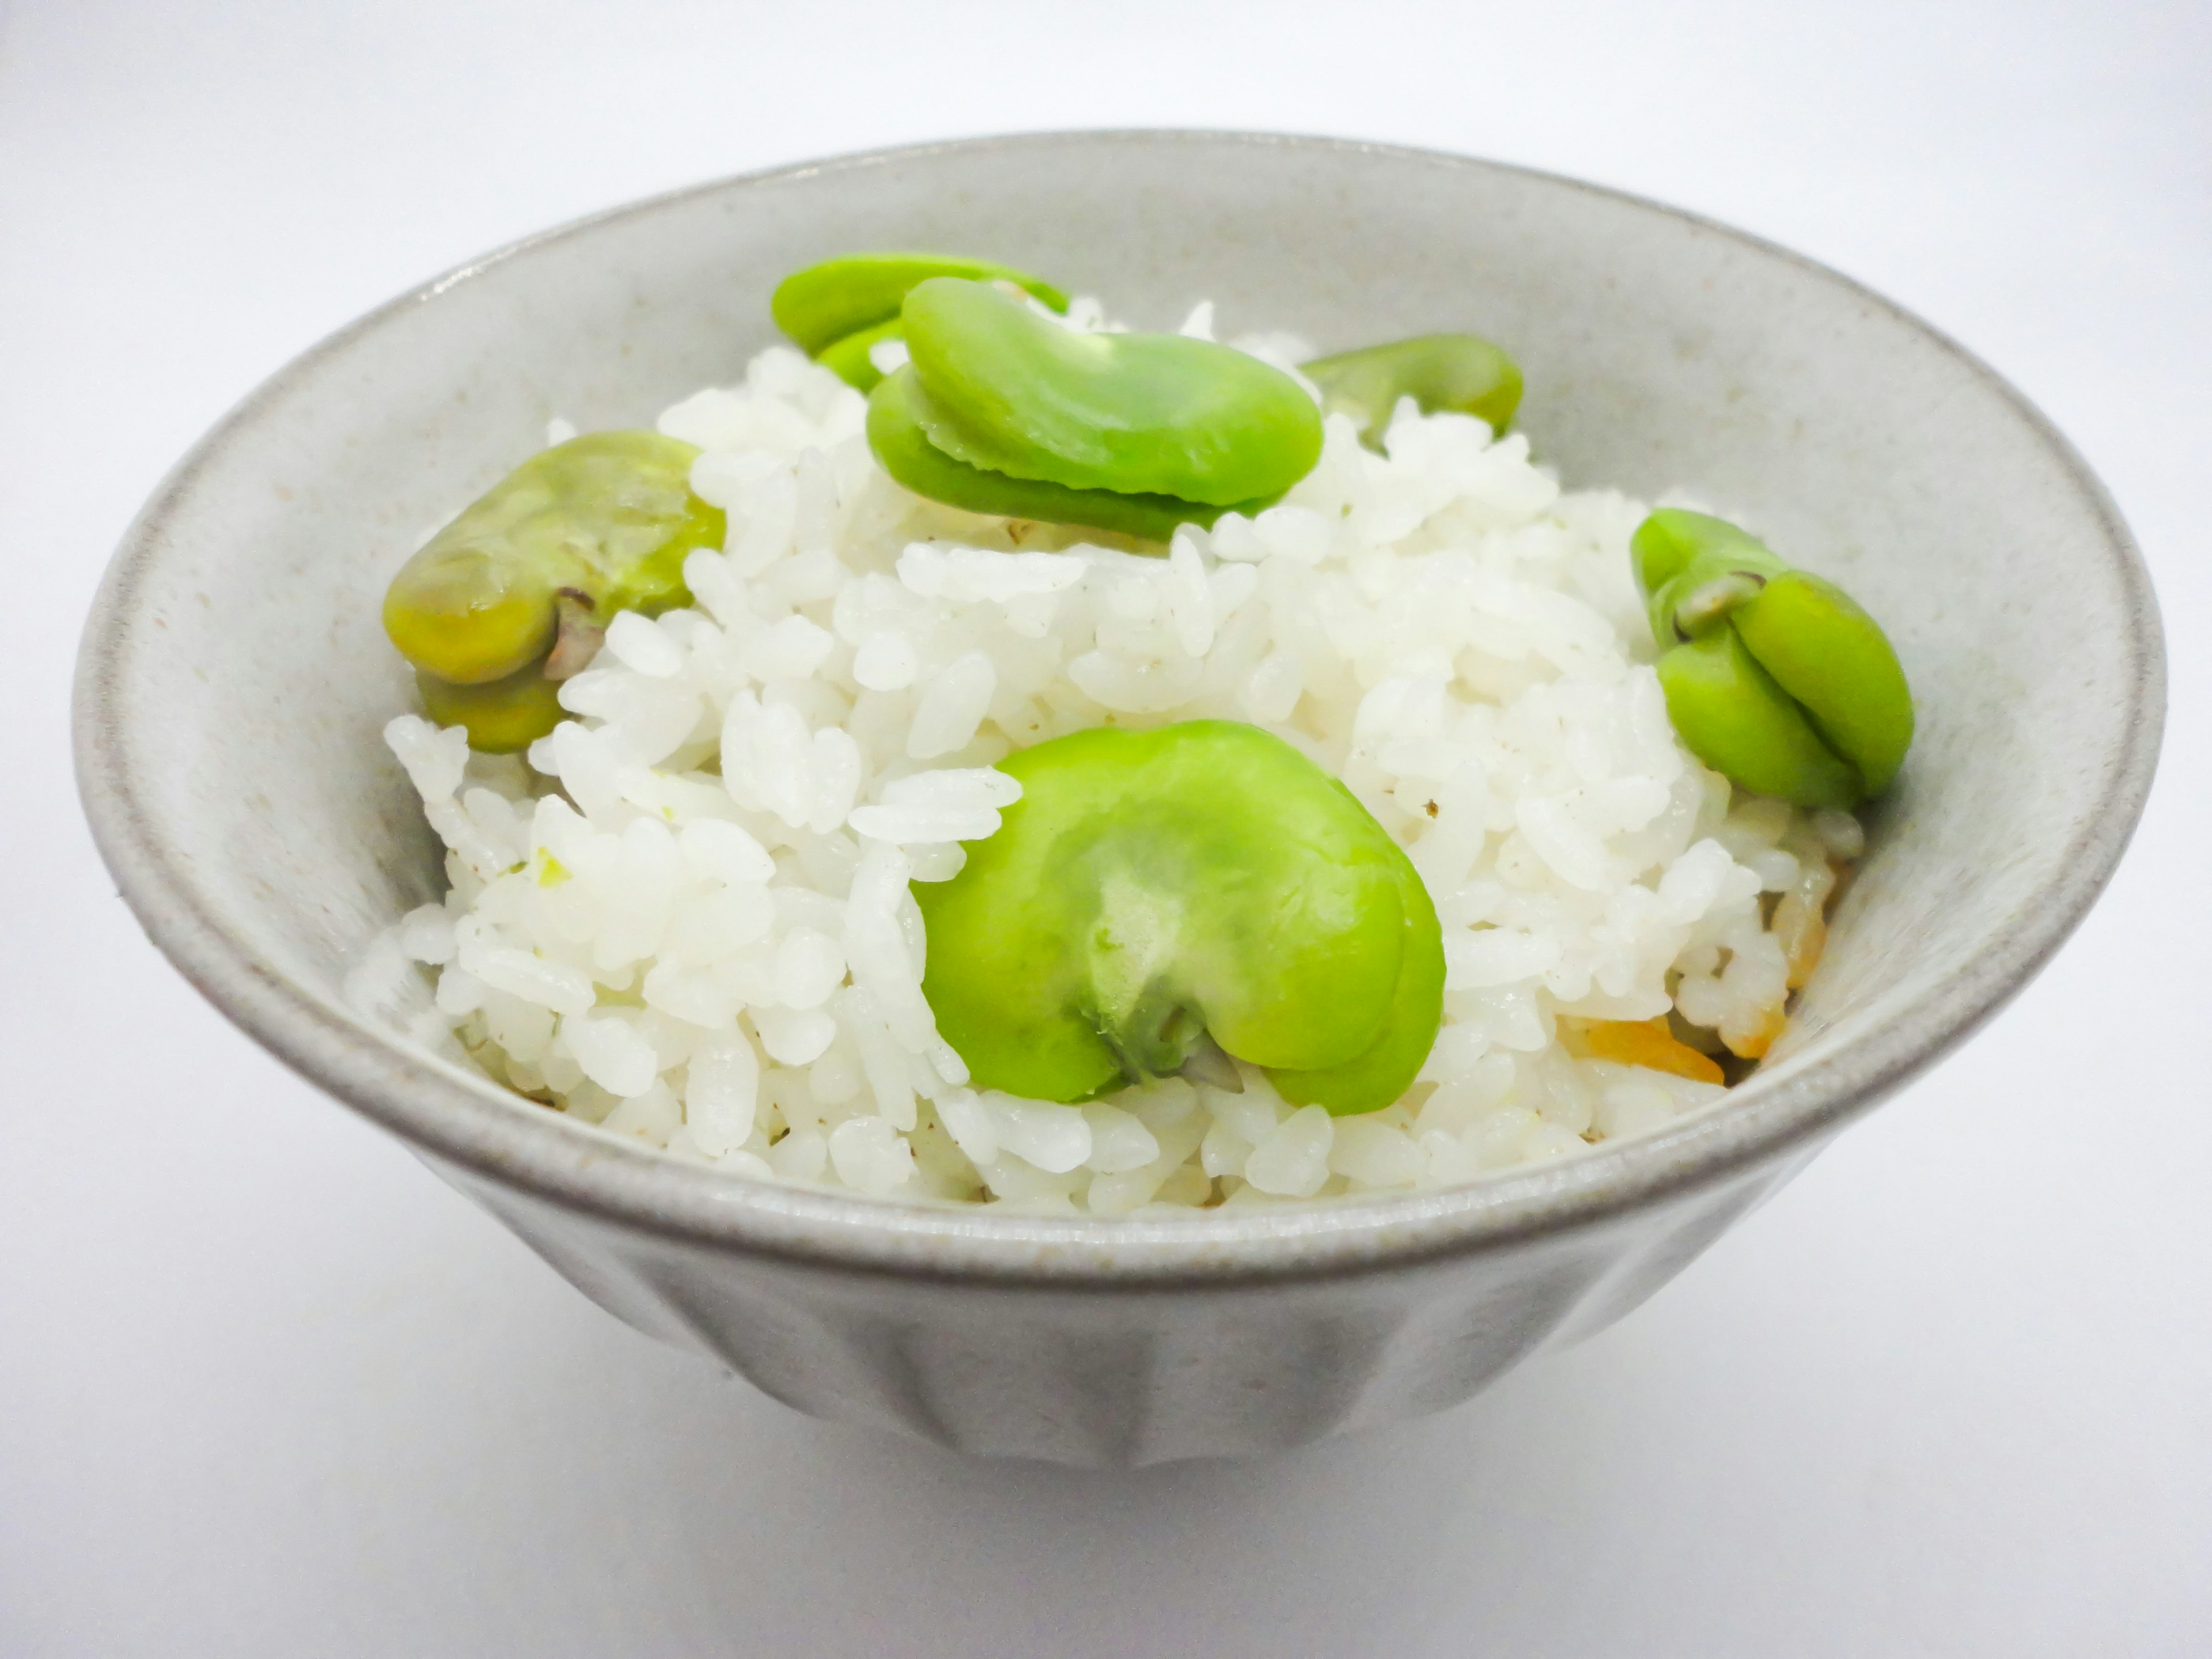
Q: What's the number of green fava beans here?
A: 6